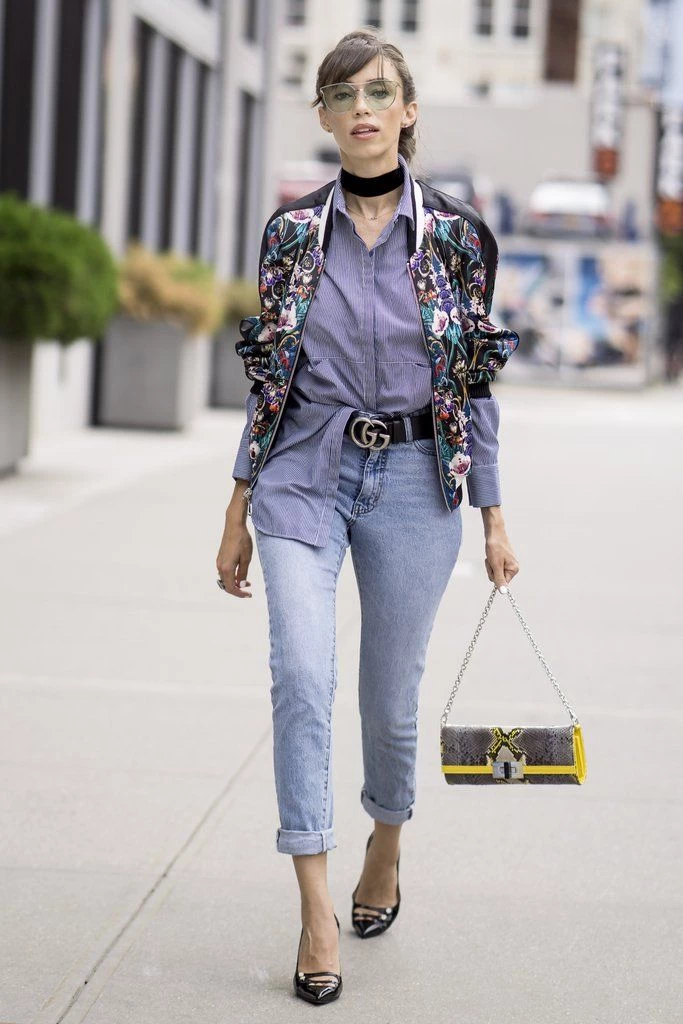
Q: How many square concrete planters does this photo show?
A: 3